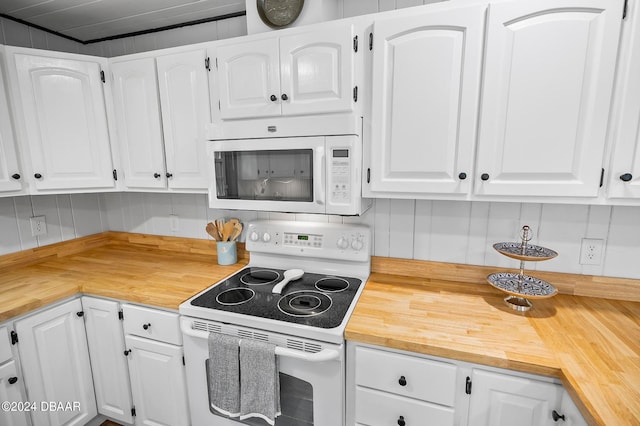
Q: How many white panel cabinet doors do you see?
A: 14